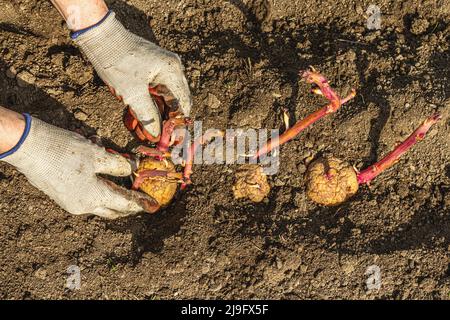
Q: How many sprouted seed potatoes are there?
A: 3